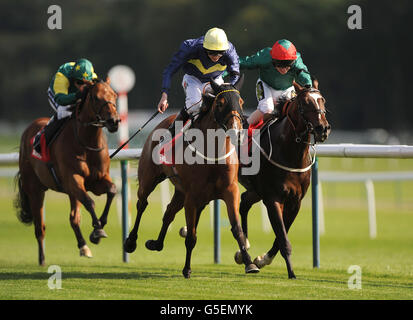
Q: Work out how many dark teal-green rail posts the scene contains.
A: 3